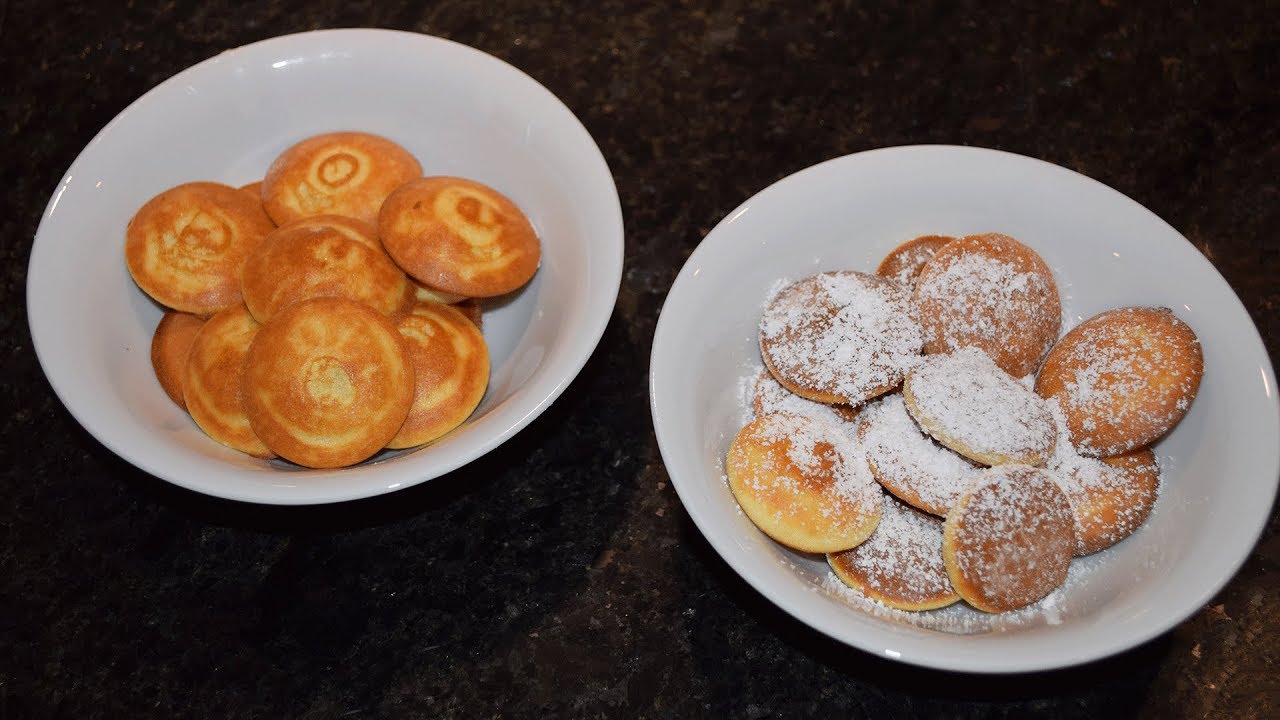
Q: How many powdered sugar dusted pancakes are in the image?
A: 11